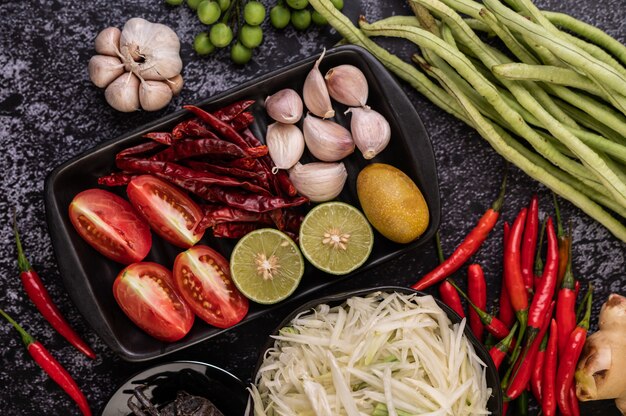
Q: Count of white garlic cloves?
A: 7